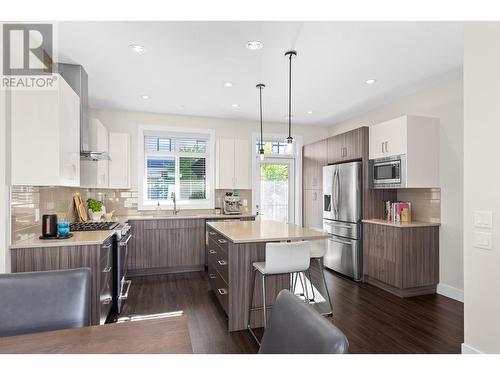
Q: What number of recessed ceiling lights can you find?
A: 7